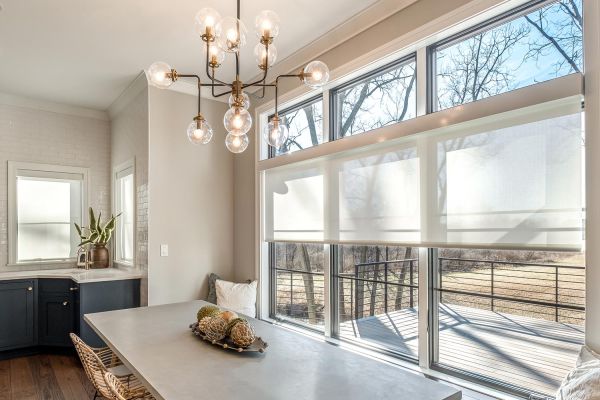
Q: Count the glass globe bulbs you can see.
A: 12